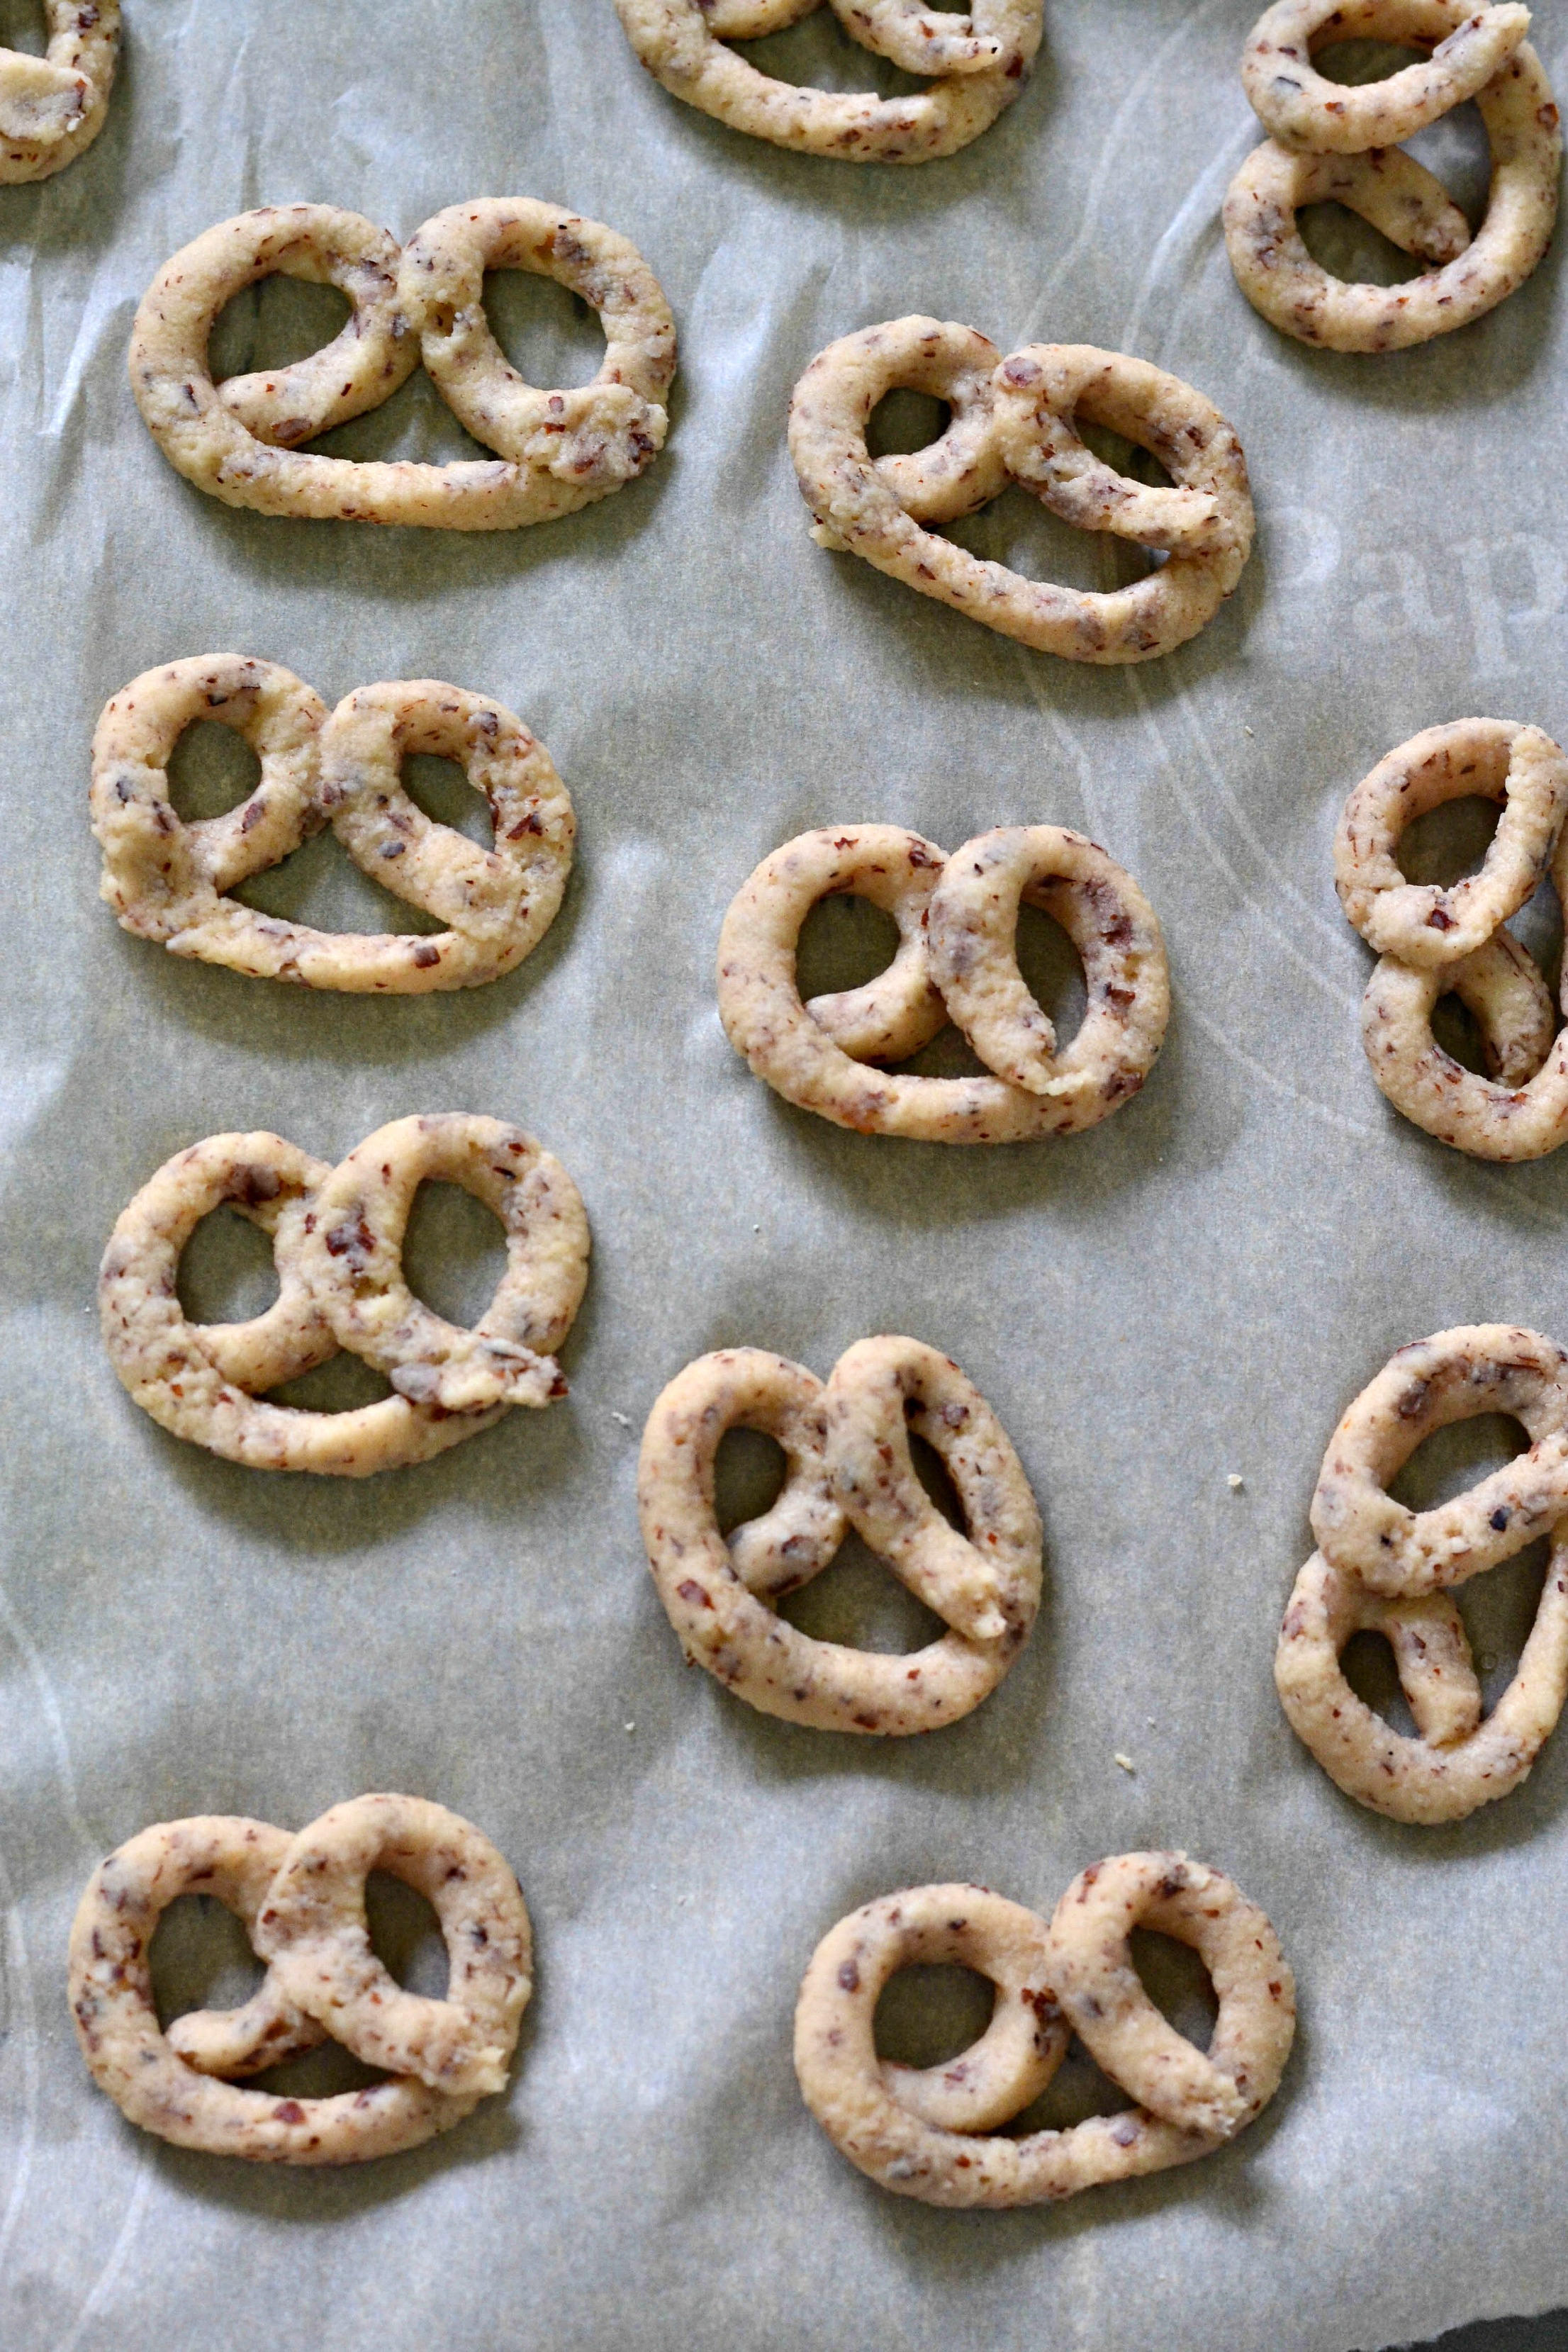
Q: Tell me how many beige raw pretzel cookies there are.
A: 13